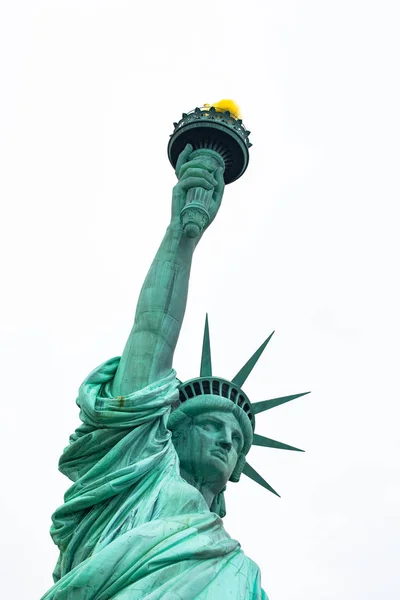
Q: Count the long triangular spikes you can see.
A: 5